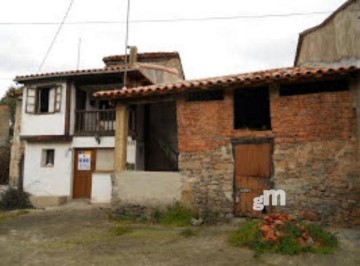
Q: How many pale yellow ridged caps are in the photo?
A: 0